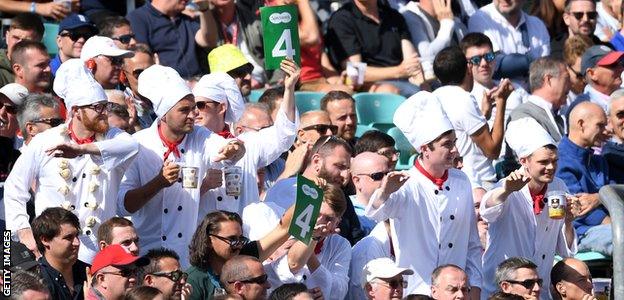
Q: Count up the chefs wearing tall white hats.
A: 5